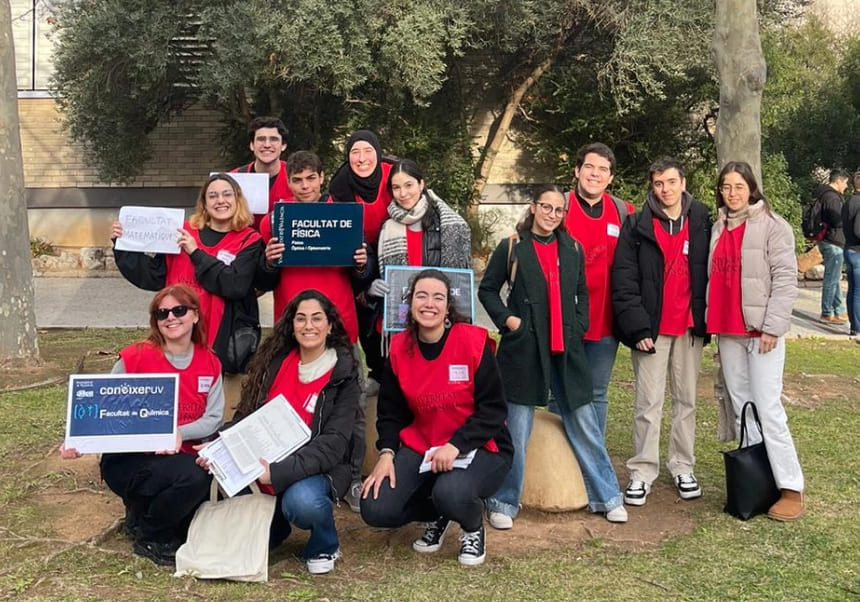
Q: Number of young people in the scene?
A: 12